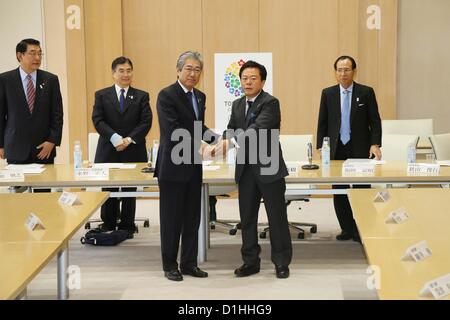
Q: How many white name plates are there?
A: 11